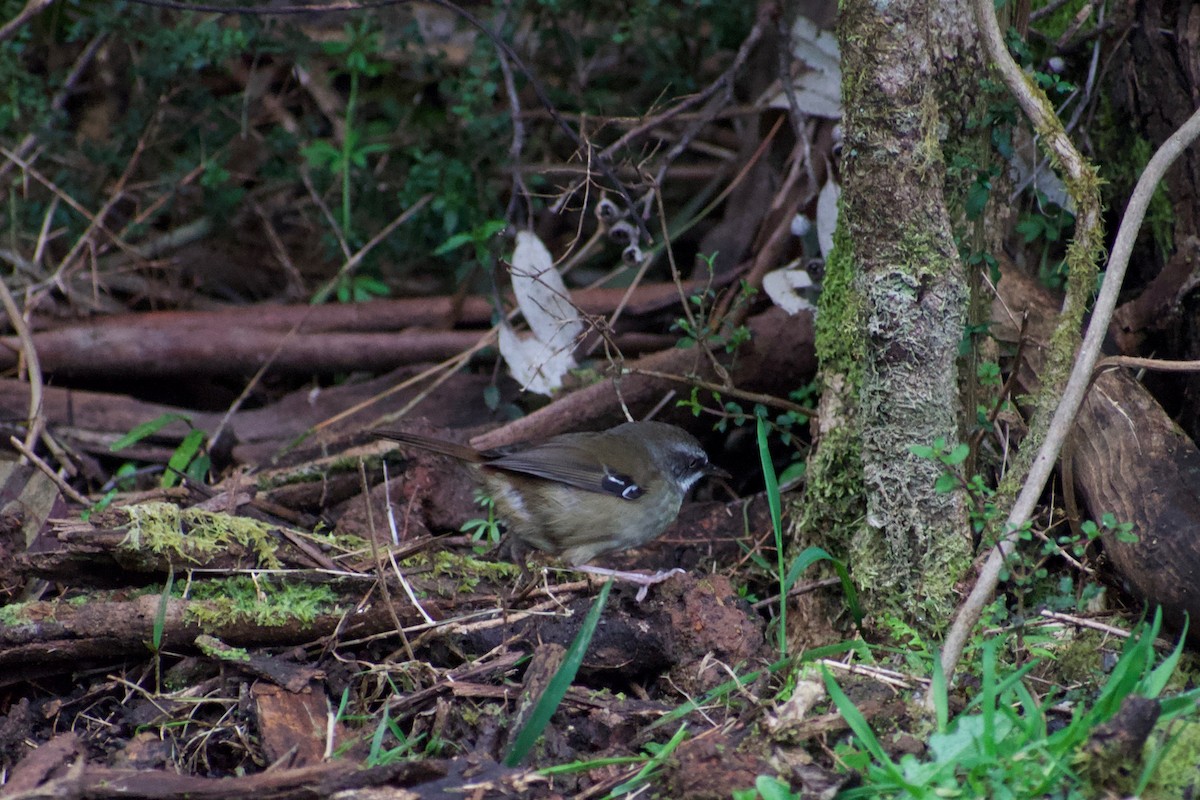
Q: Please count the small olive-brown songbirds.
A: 1